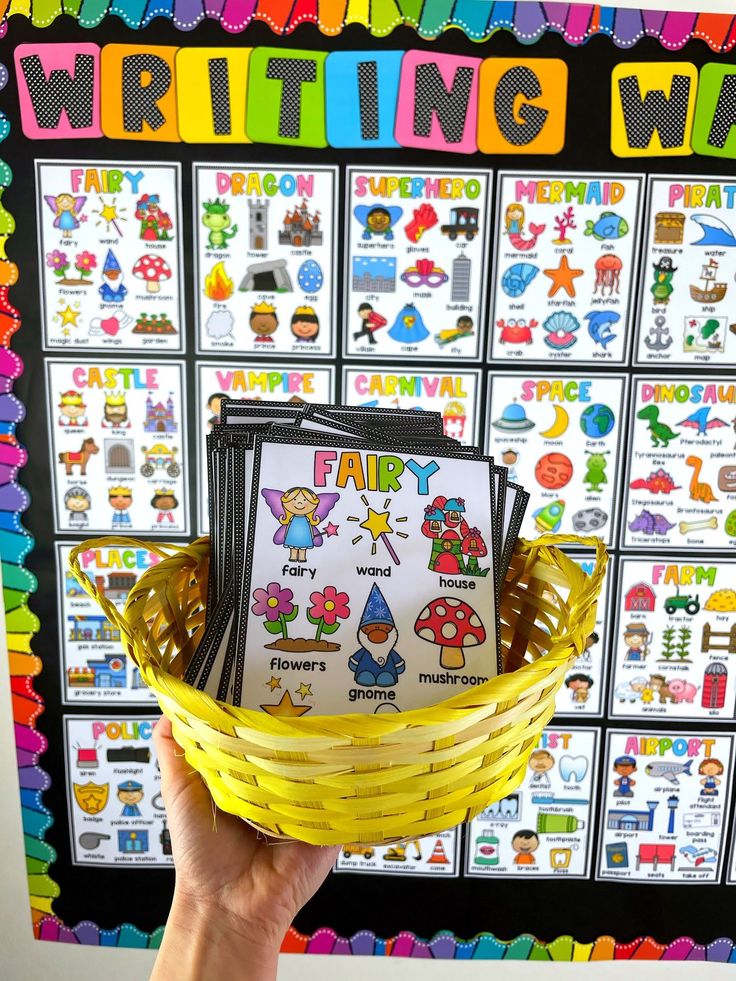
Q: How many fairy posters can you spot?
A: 2